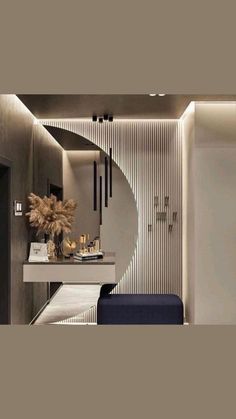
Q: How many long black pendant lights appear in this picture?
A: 4